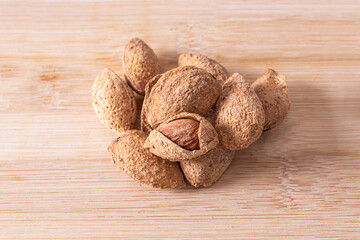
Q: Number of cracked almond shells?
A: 1